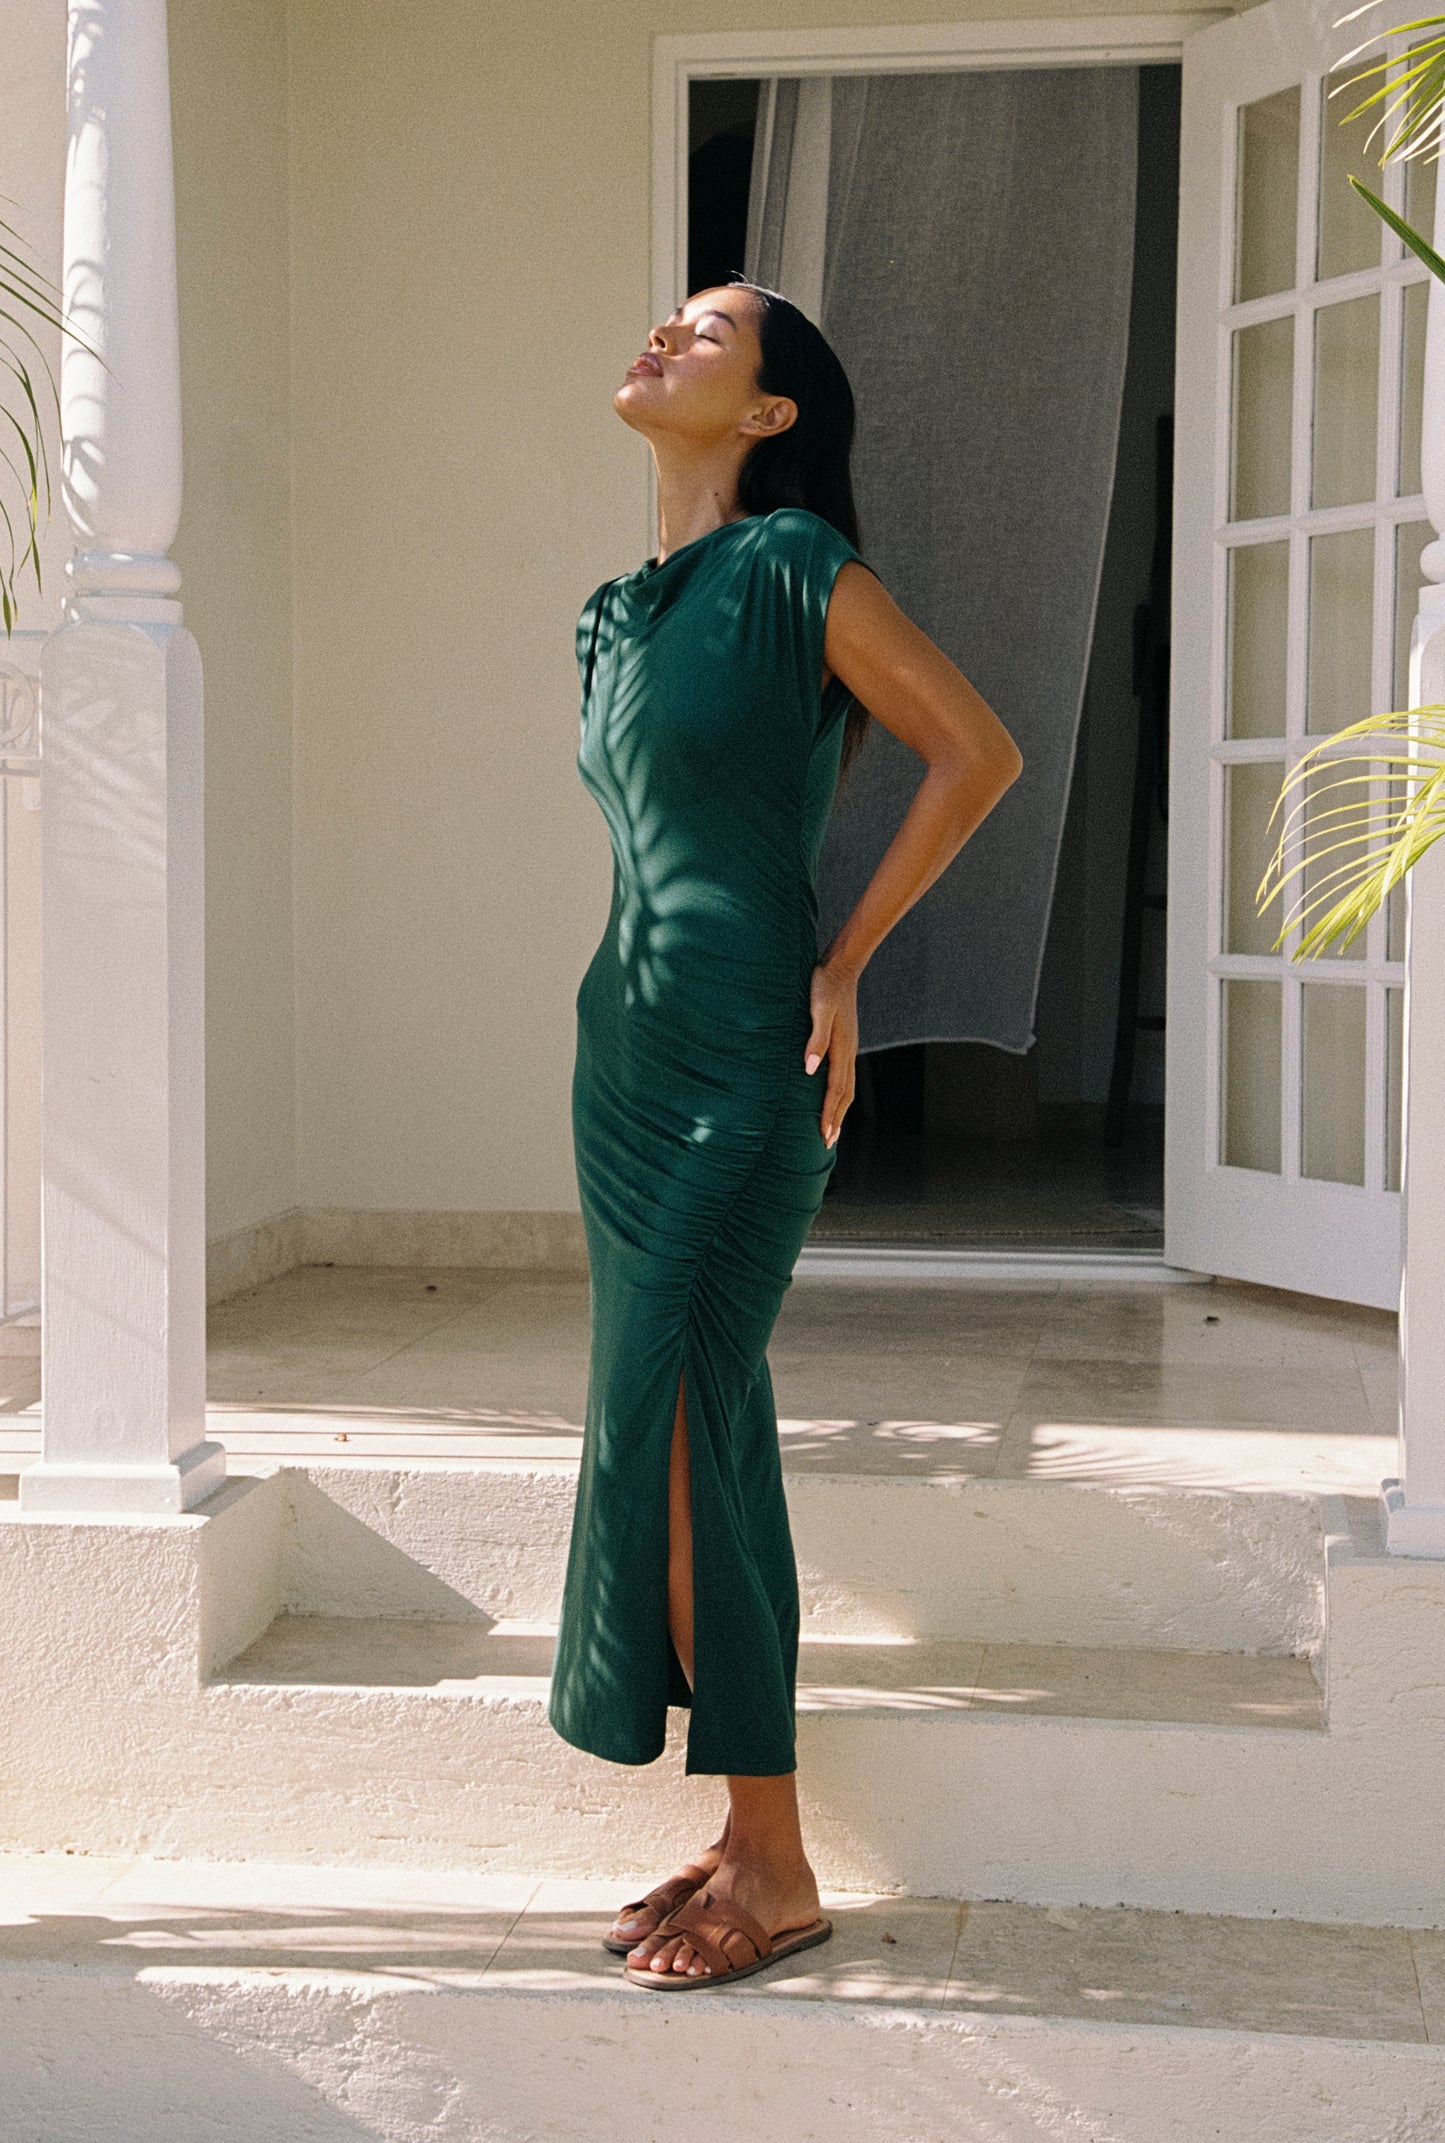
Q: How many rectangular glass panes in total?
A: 15